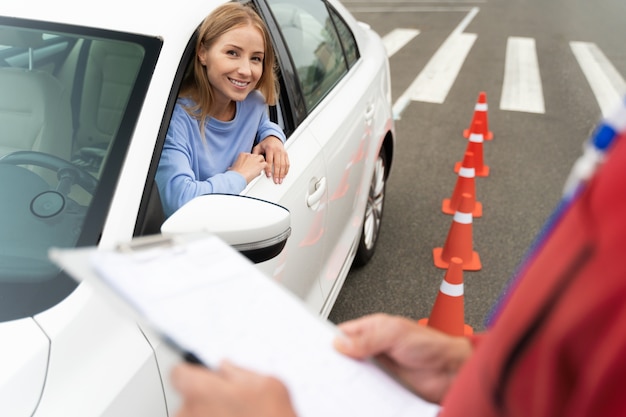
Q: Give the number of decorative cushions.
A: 0